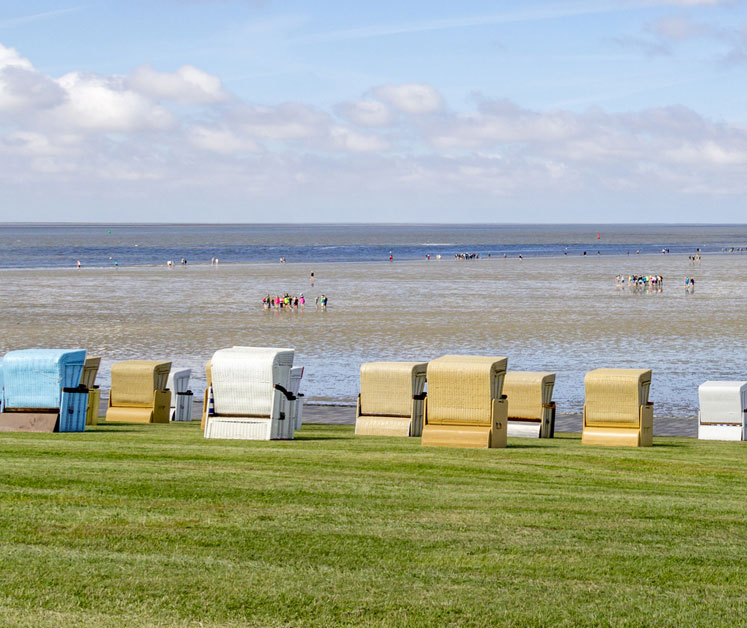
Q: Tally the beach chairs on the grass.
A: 12